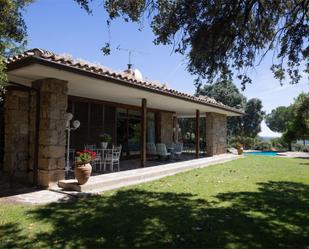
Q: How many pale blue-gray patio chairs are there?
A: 3